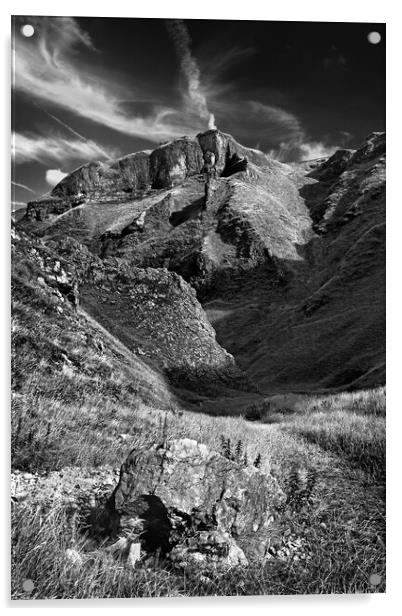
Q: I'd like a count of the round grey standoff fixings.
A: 4